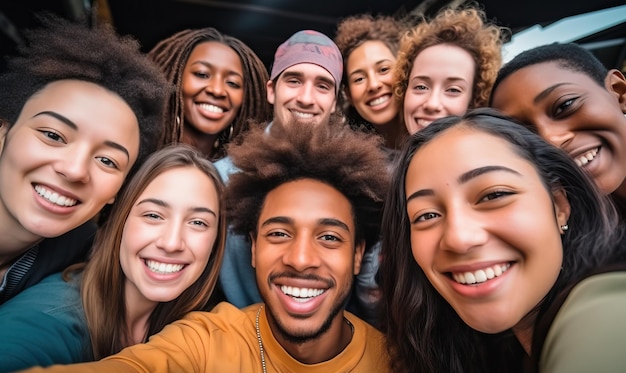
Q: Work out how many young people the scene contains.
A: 9